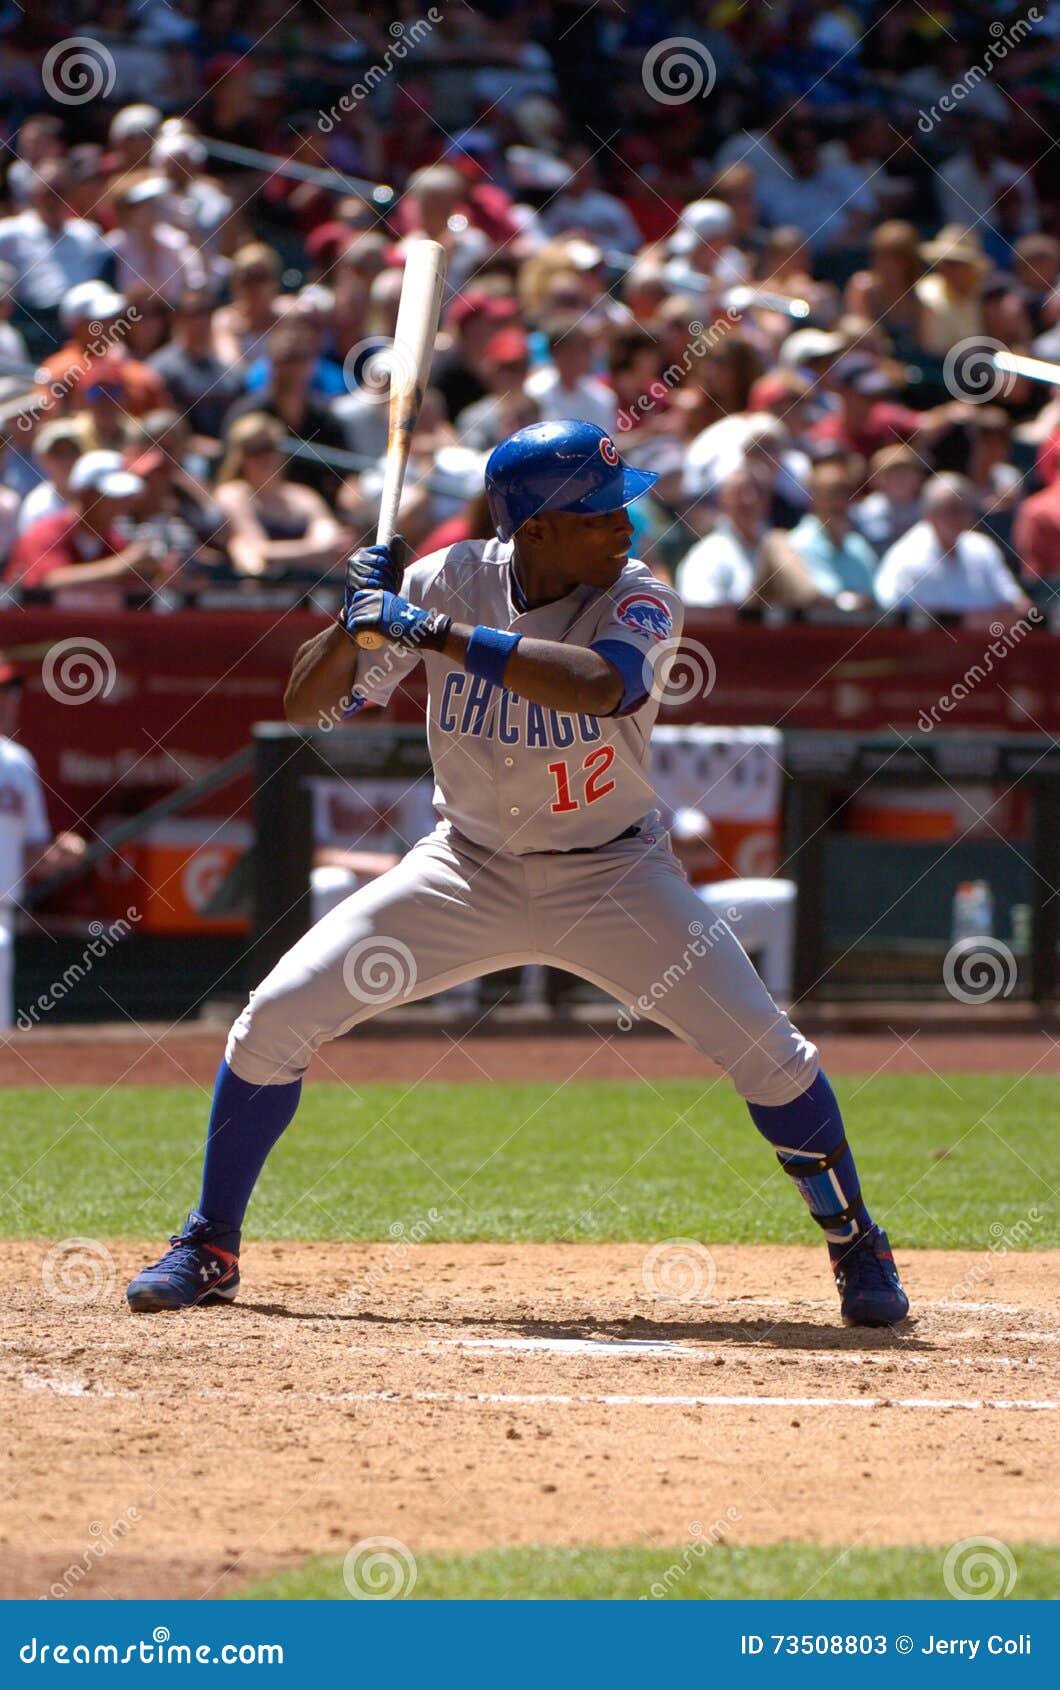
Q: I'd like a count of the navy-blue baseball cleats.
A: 2